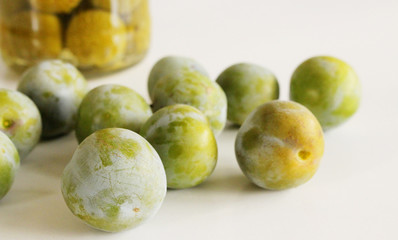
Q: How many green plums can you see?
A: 11